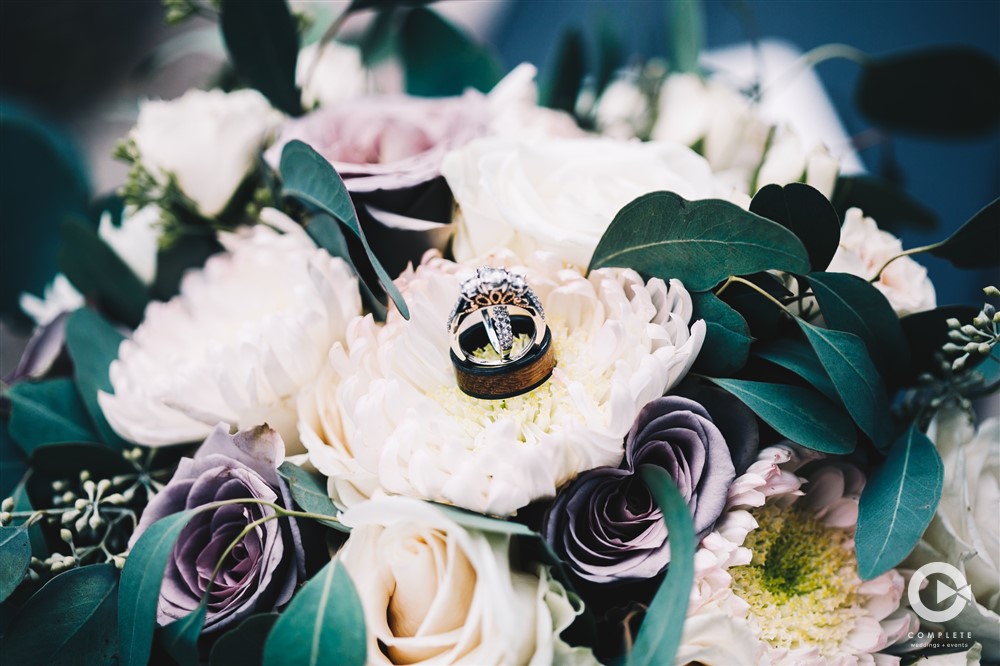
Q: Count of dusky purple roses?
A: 2